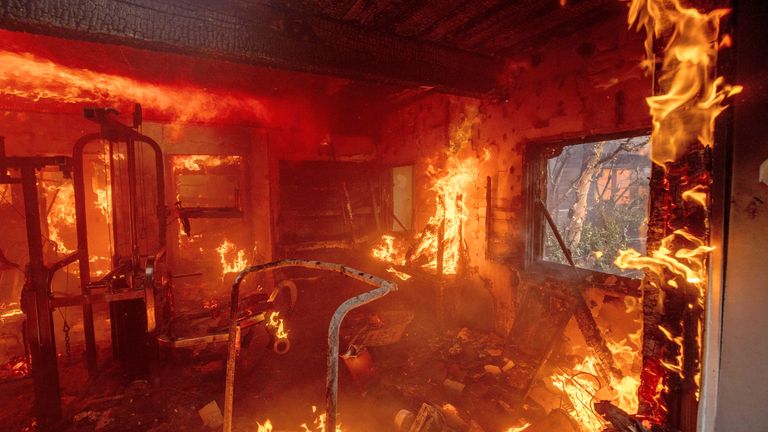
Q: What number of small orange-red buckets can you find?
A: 1